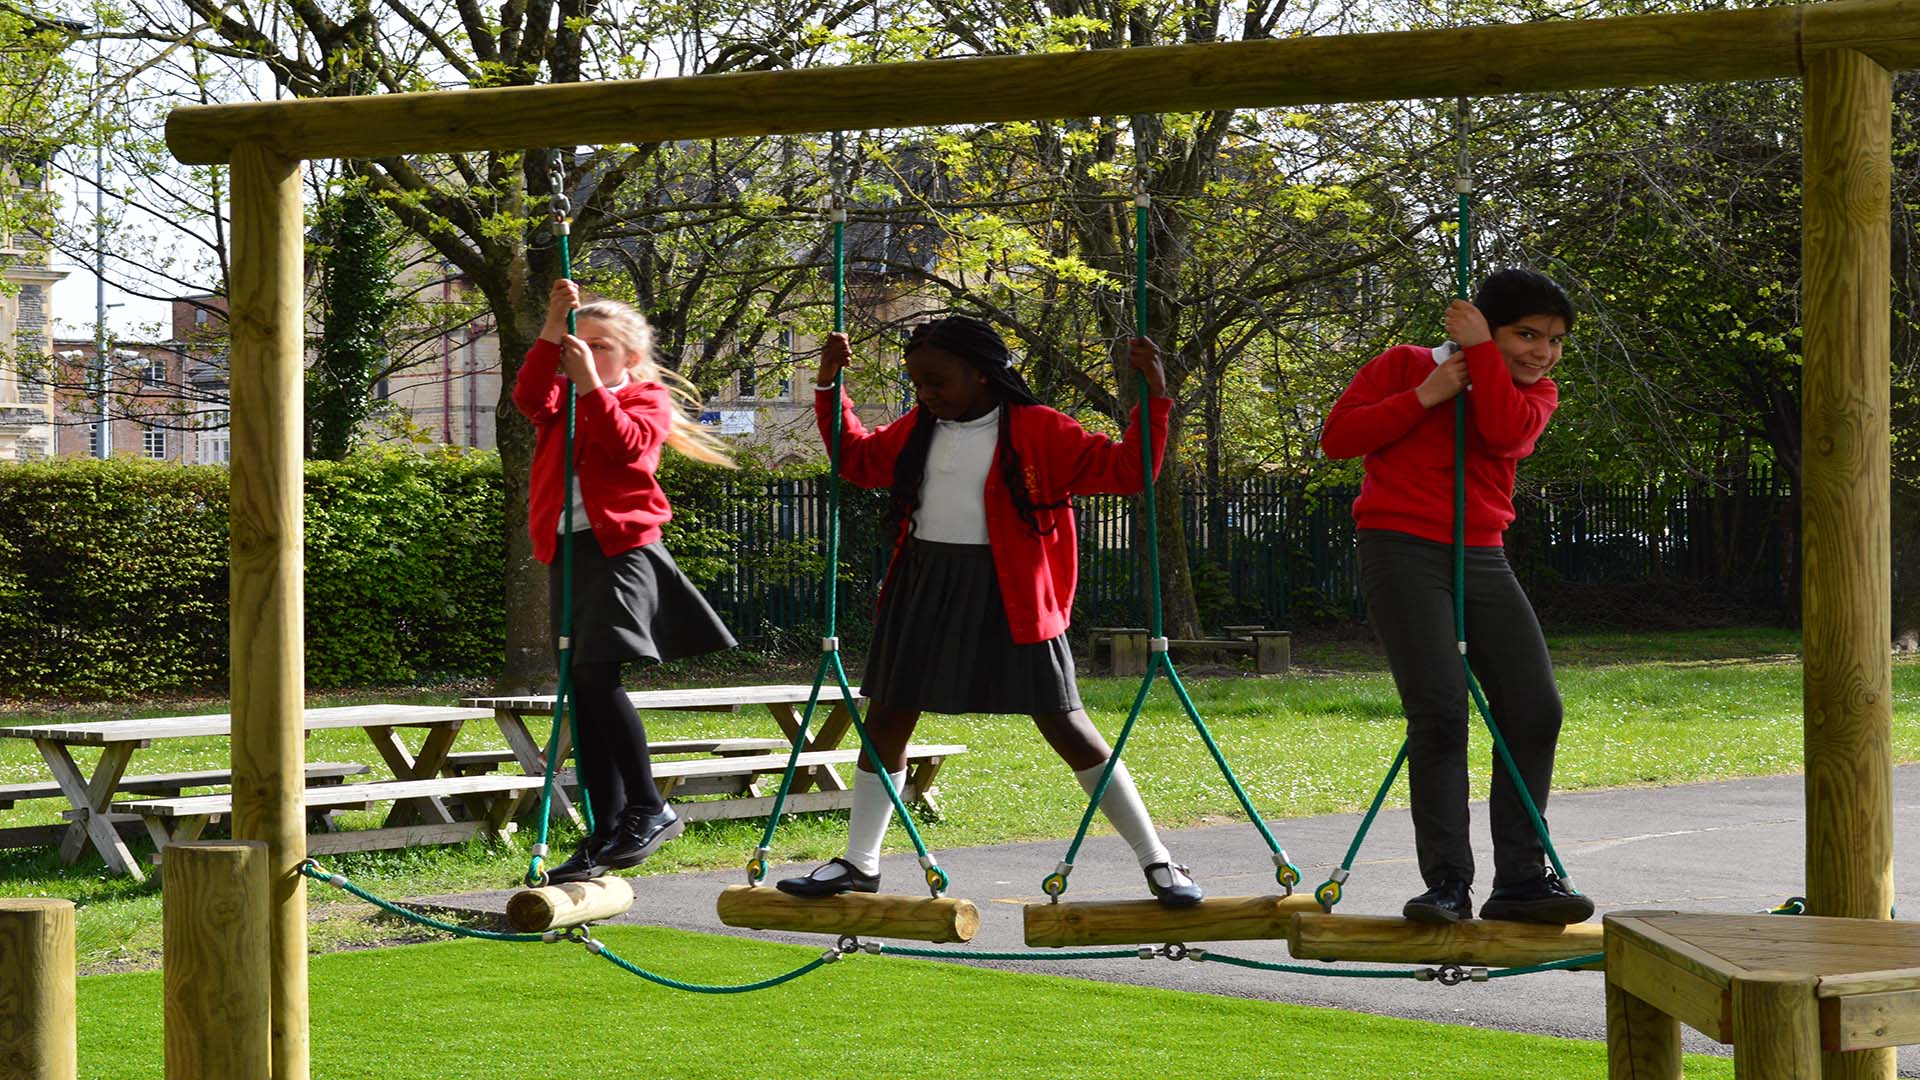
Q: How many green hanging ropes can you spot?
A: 4